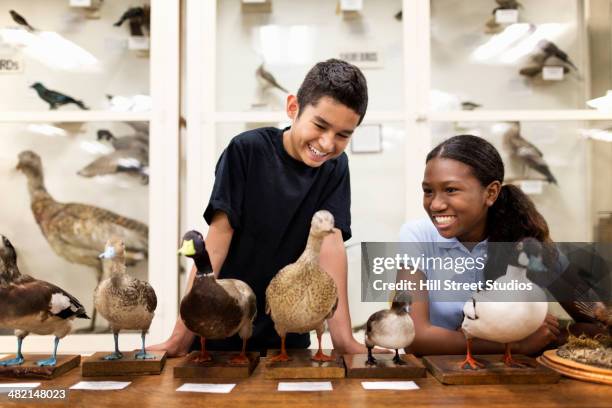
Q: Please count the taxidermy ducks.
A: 6